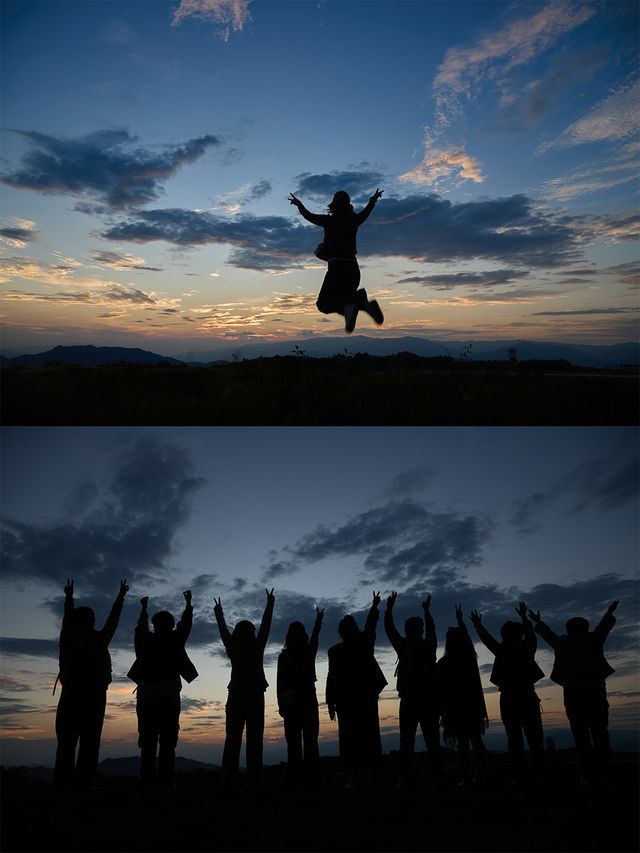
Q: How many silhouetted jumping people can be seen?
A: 1